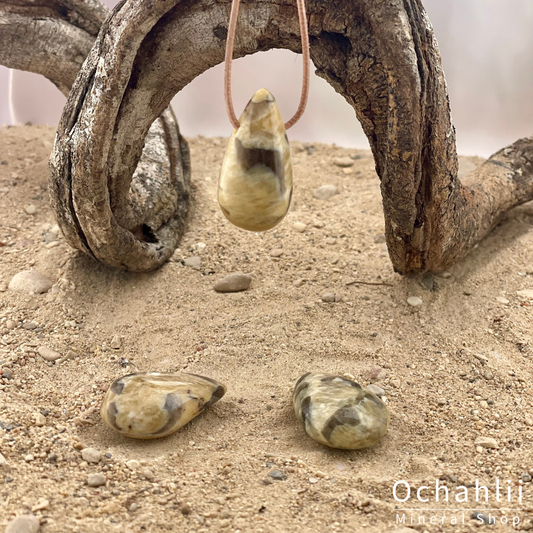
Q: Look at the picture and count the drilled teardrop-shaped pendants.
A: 3